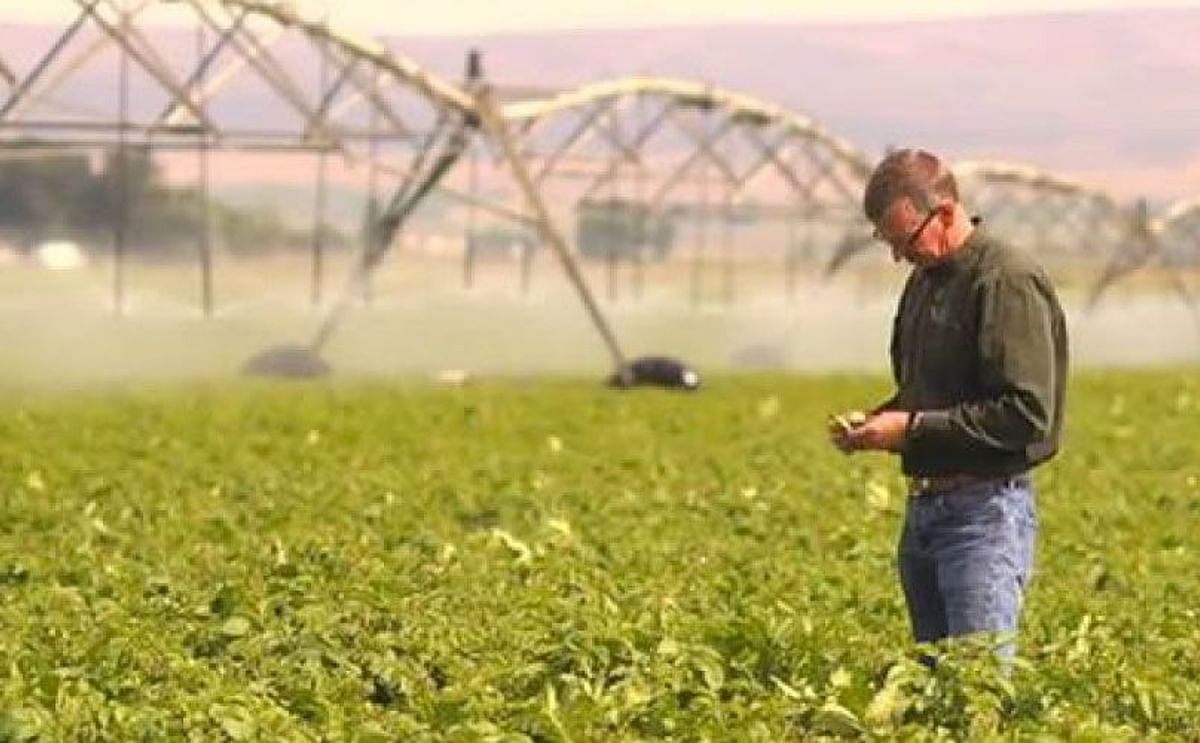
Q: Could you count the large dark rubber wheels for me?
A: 2